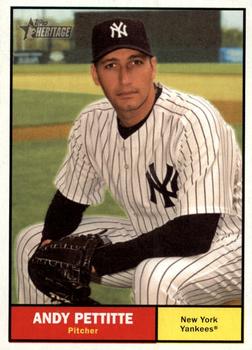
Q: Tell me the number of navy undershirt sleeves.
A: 2